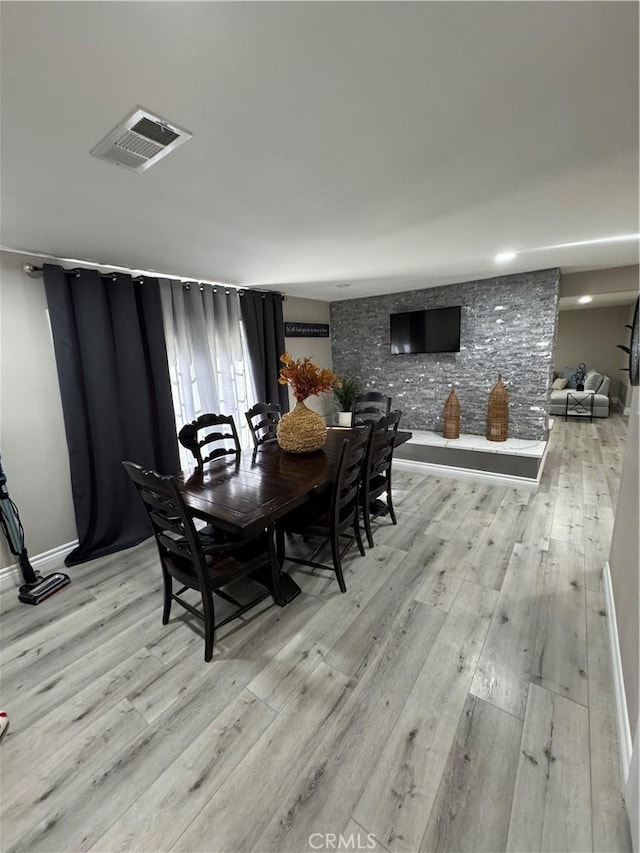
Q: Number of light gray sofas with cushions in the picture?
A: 1